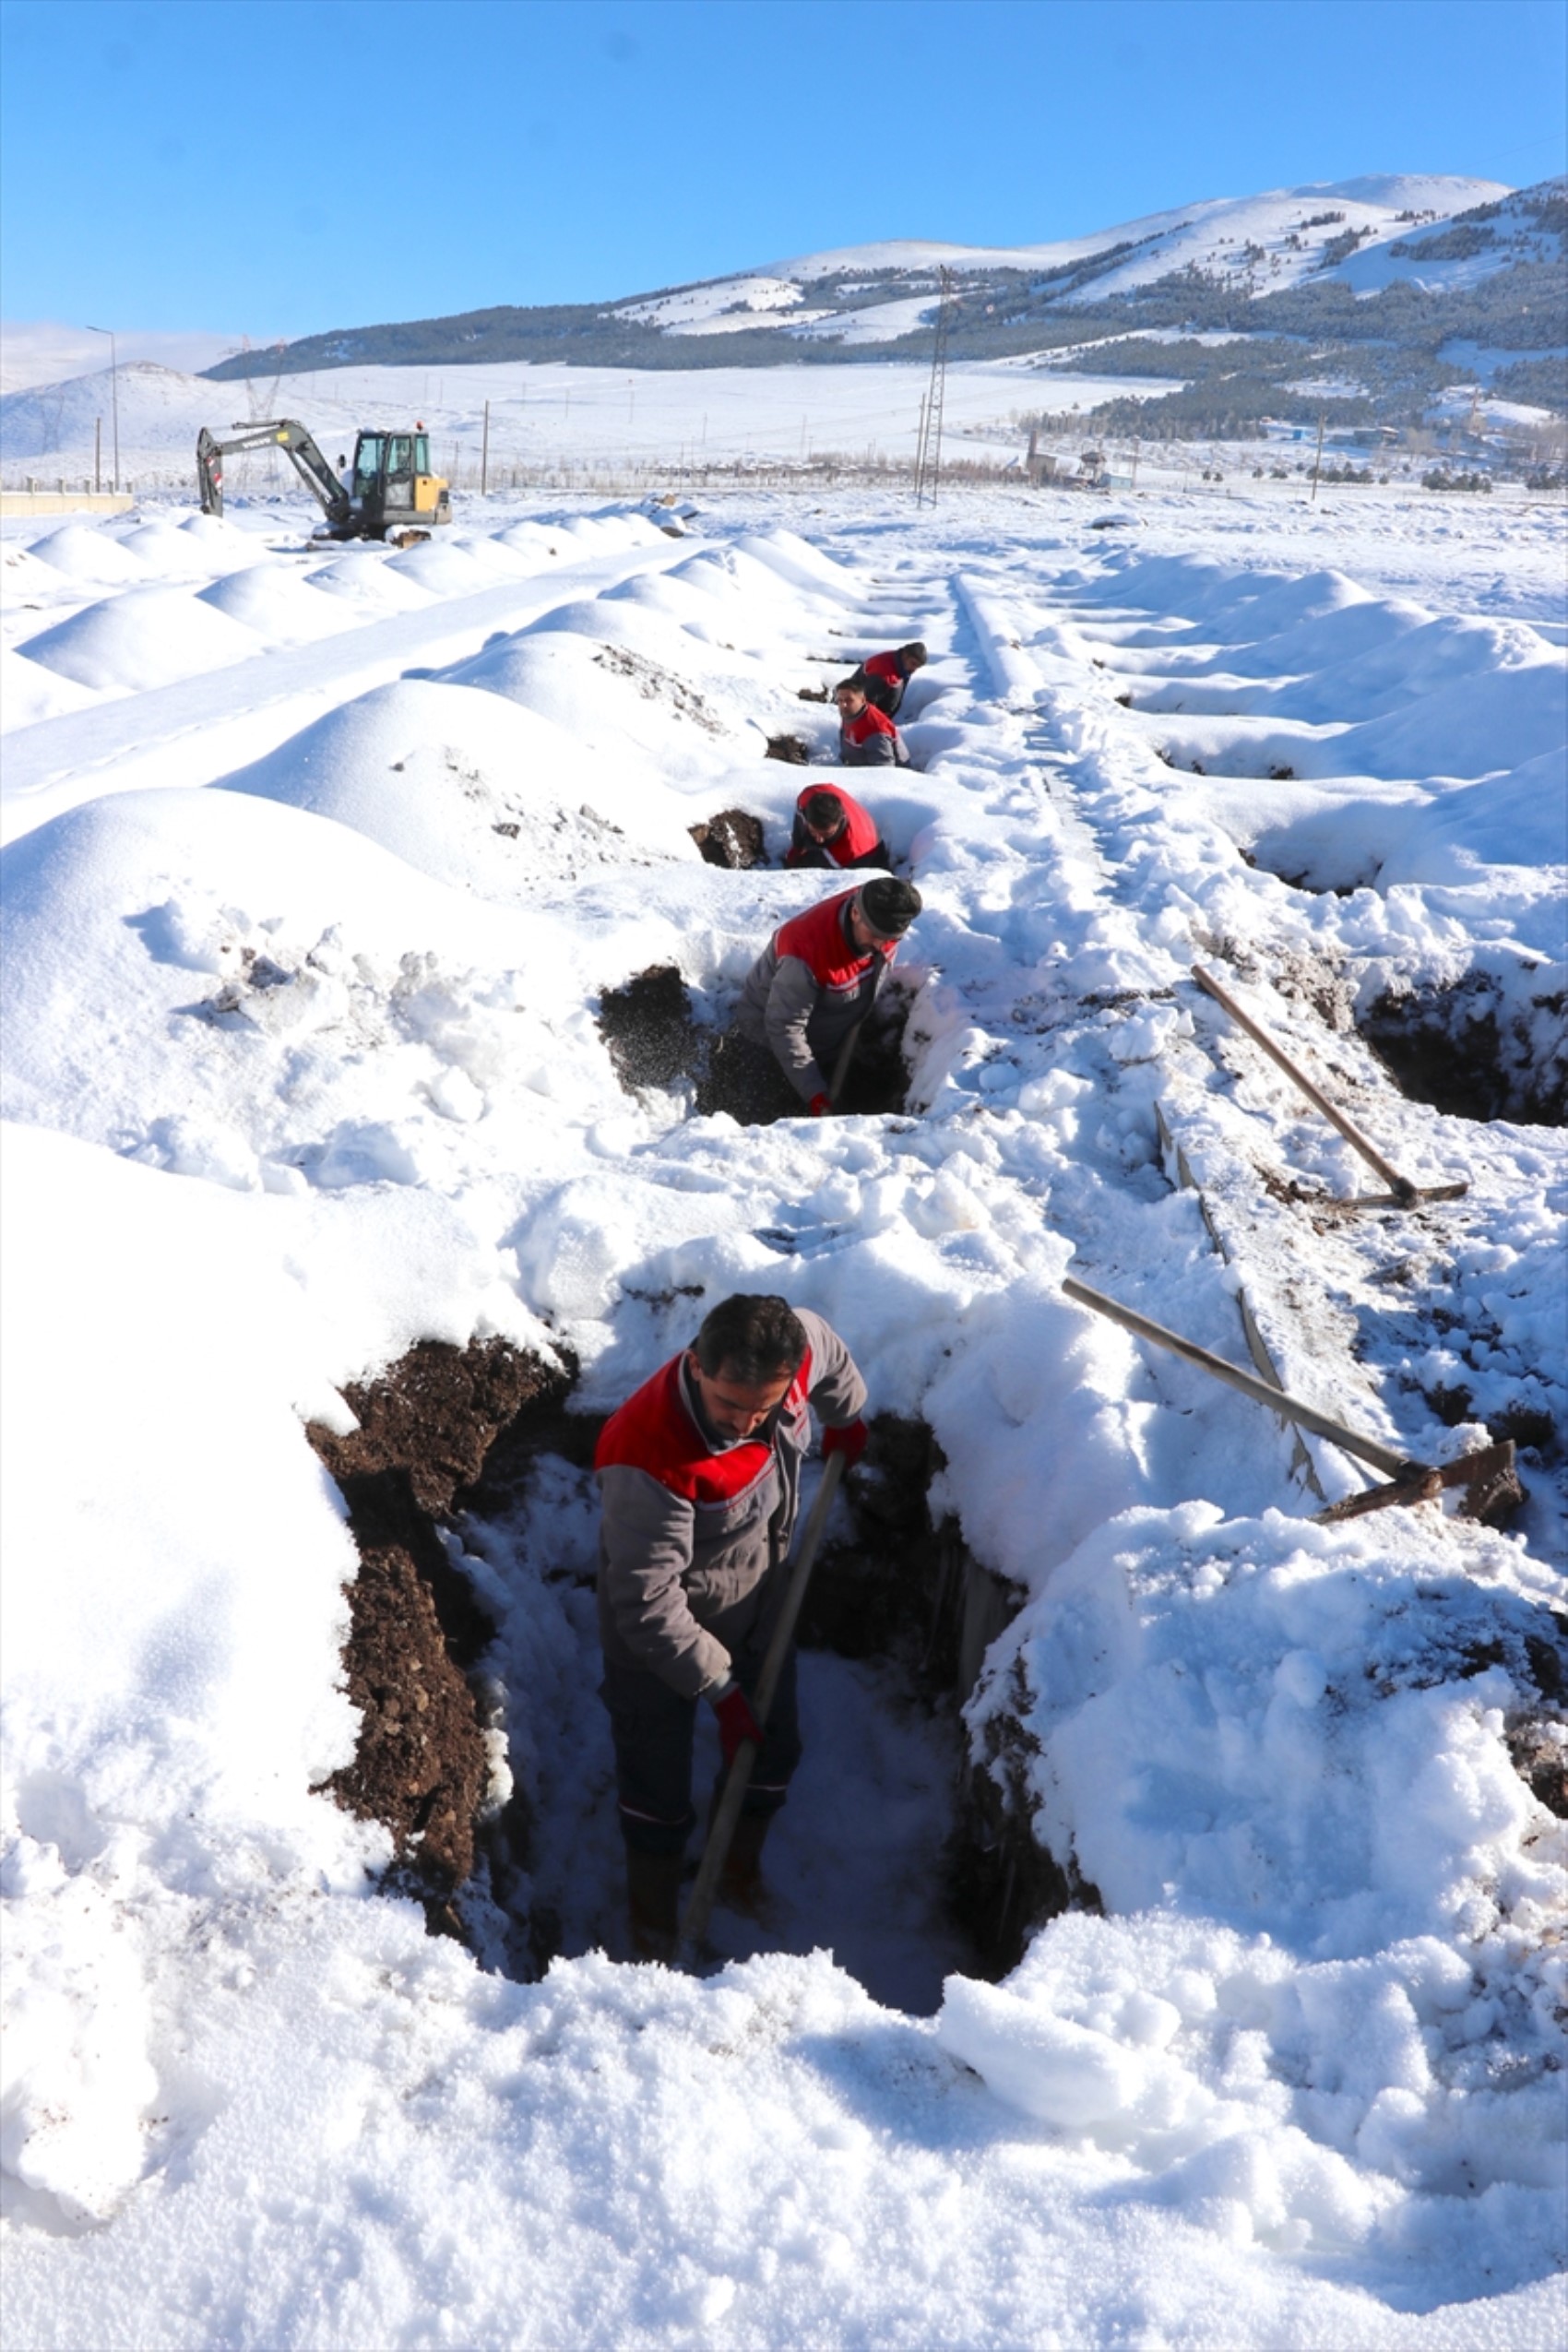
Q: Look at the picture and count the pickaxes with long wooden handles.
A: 2